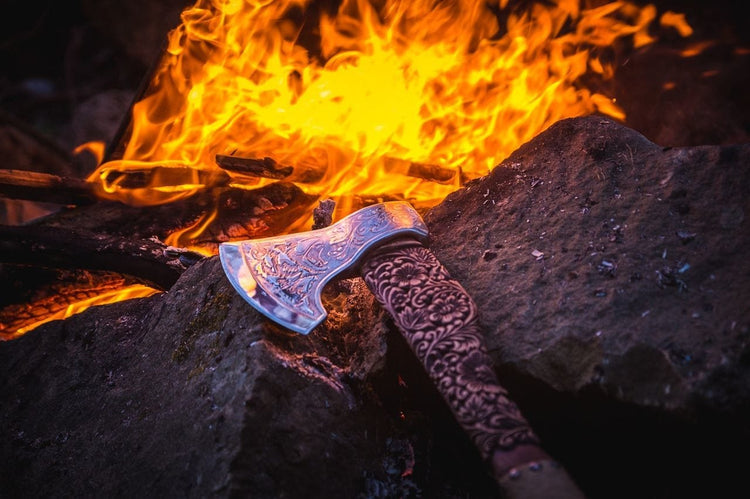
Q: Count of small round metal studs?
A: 3